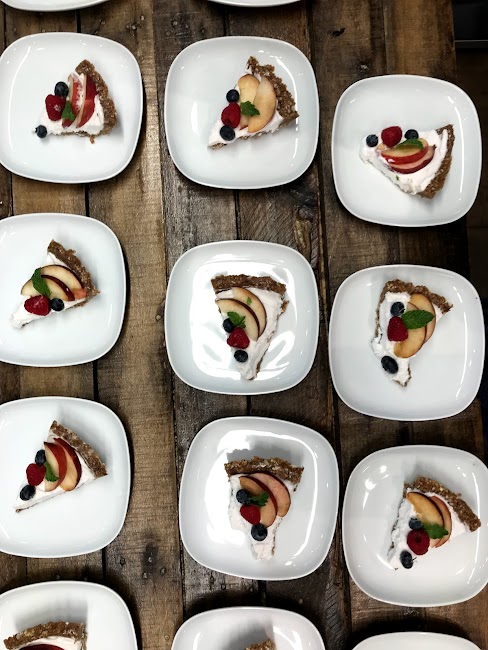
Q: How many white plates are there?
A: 14